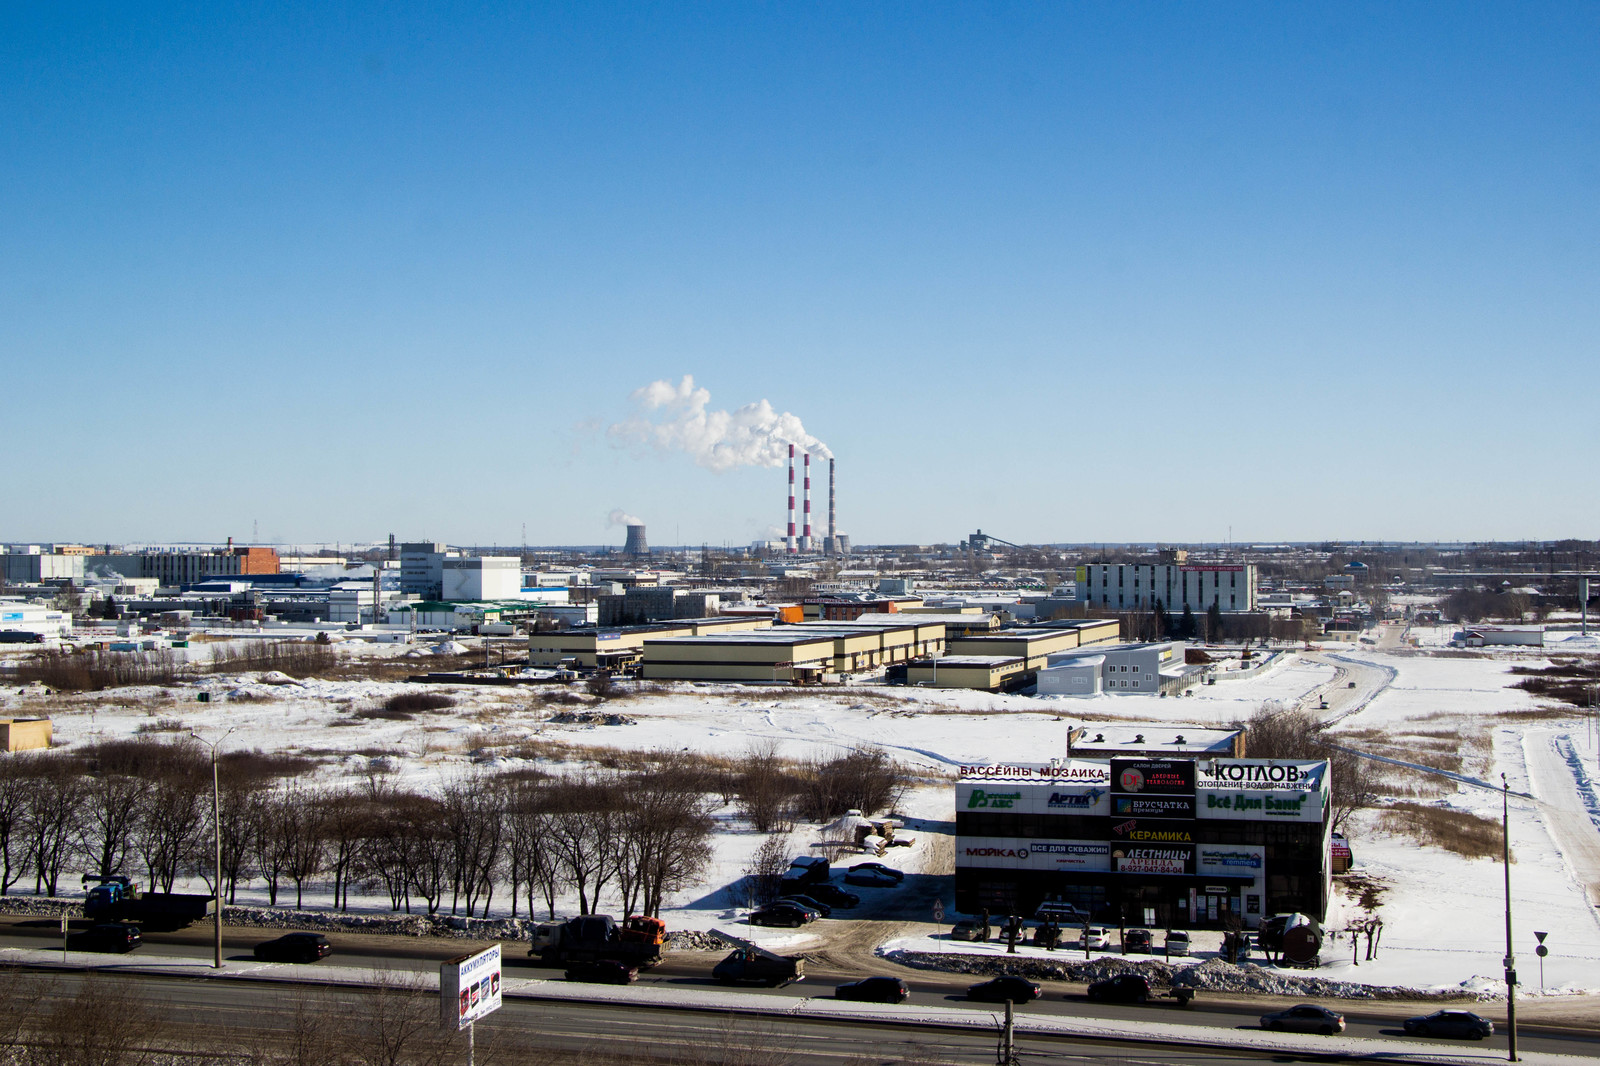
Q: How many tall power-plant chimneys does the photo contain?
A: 3